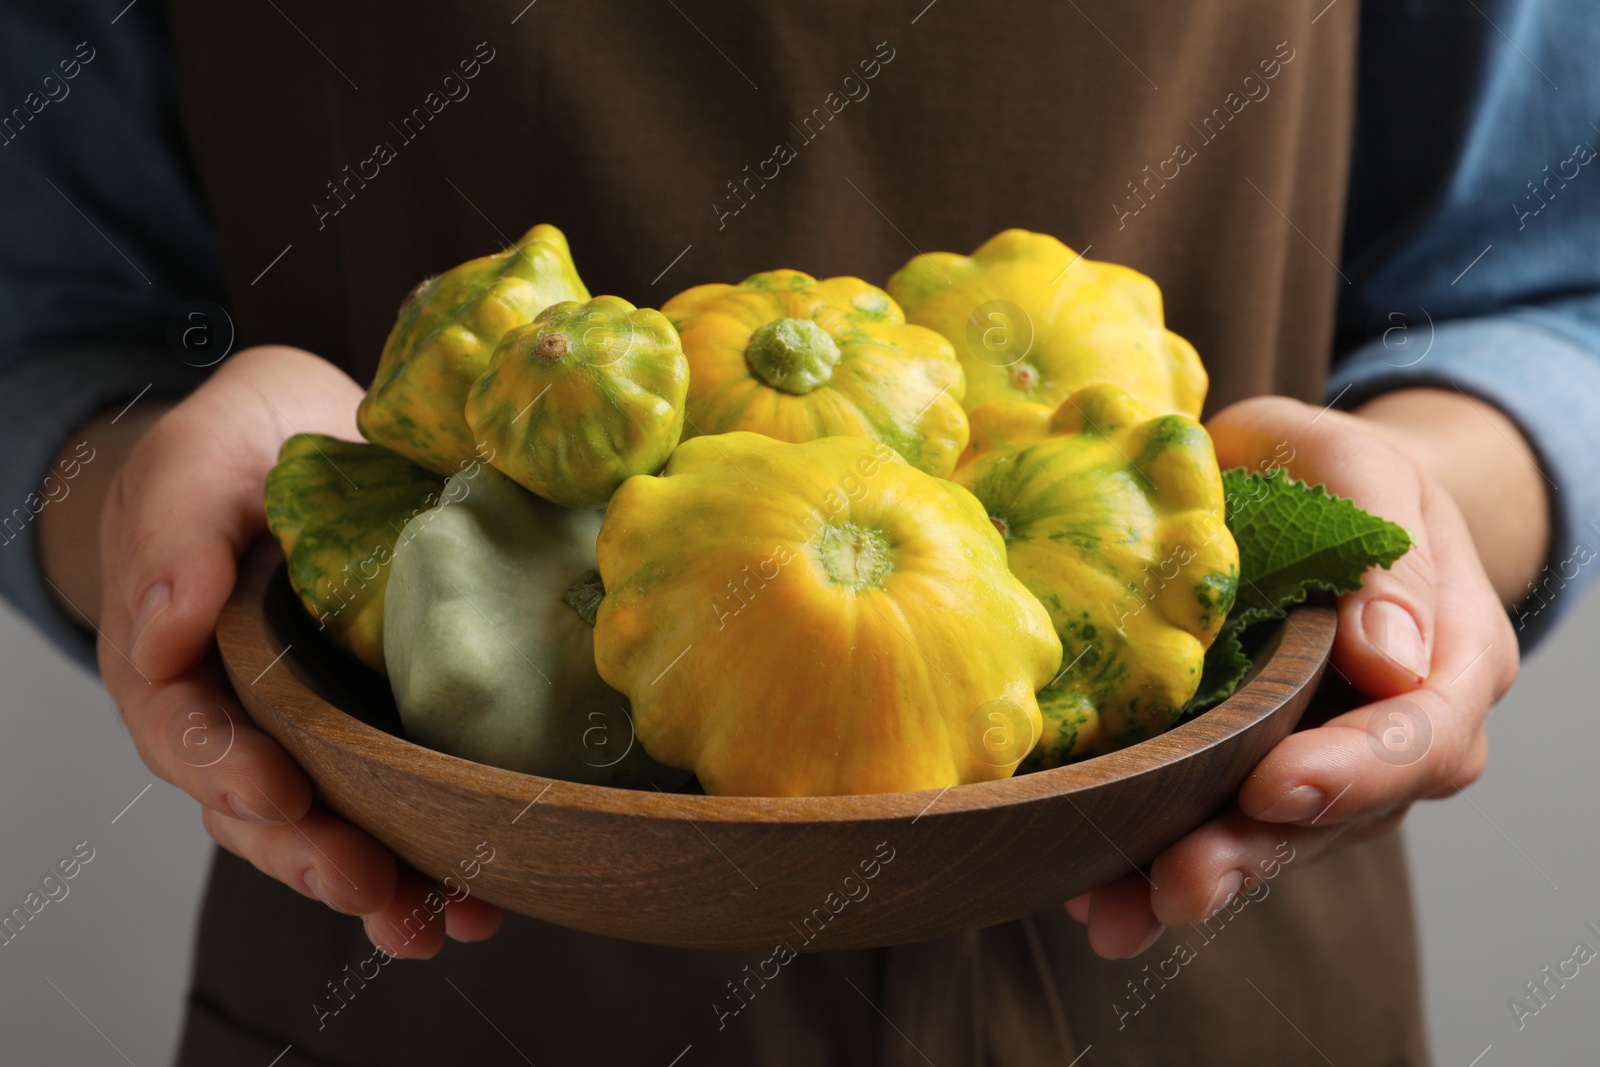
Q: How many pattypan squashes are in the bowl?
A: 8